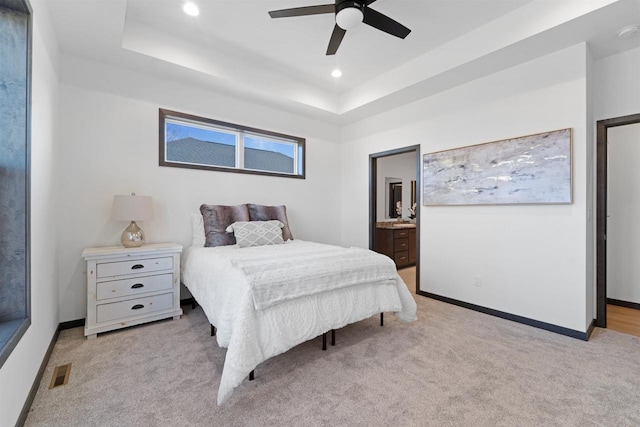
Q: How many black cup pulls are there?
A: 3